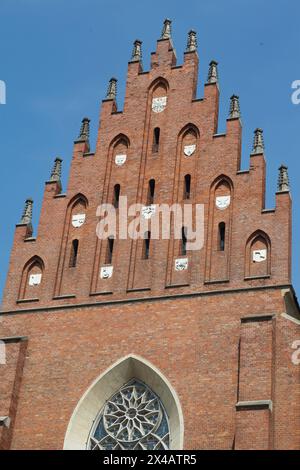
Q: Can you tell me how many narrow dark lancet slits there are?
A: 9